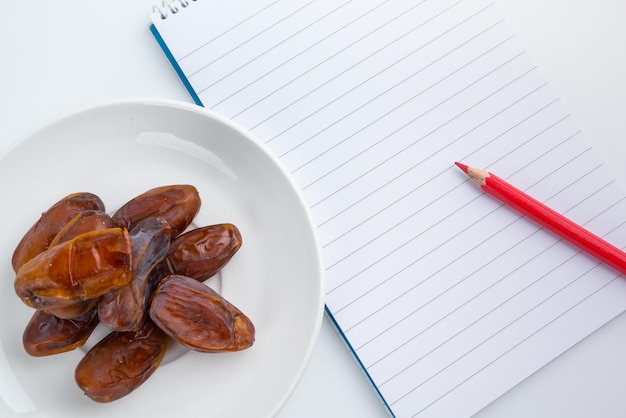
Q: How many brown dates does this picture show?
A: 9